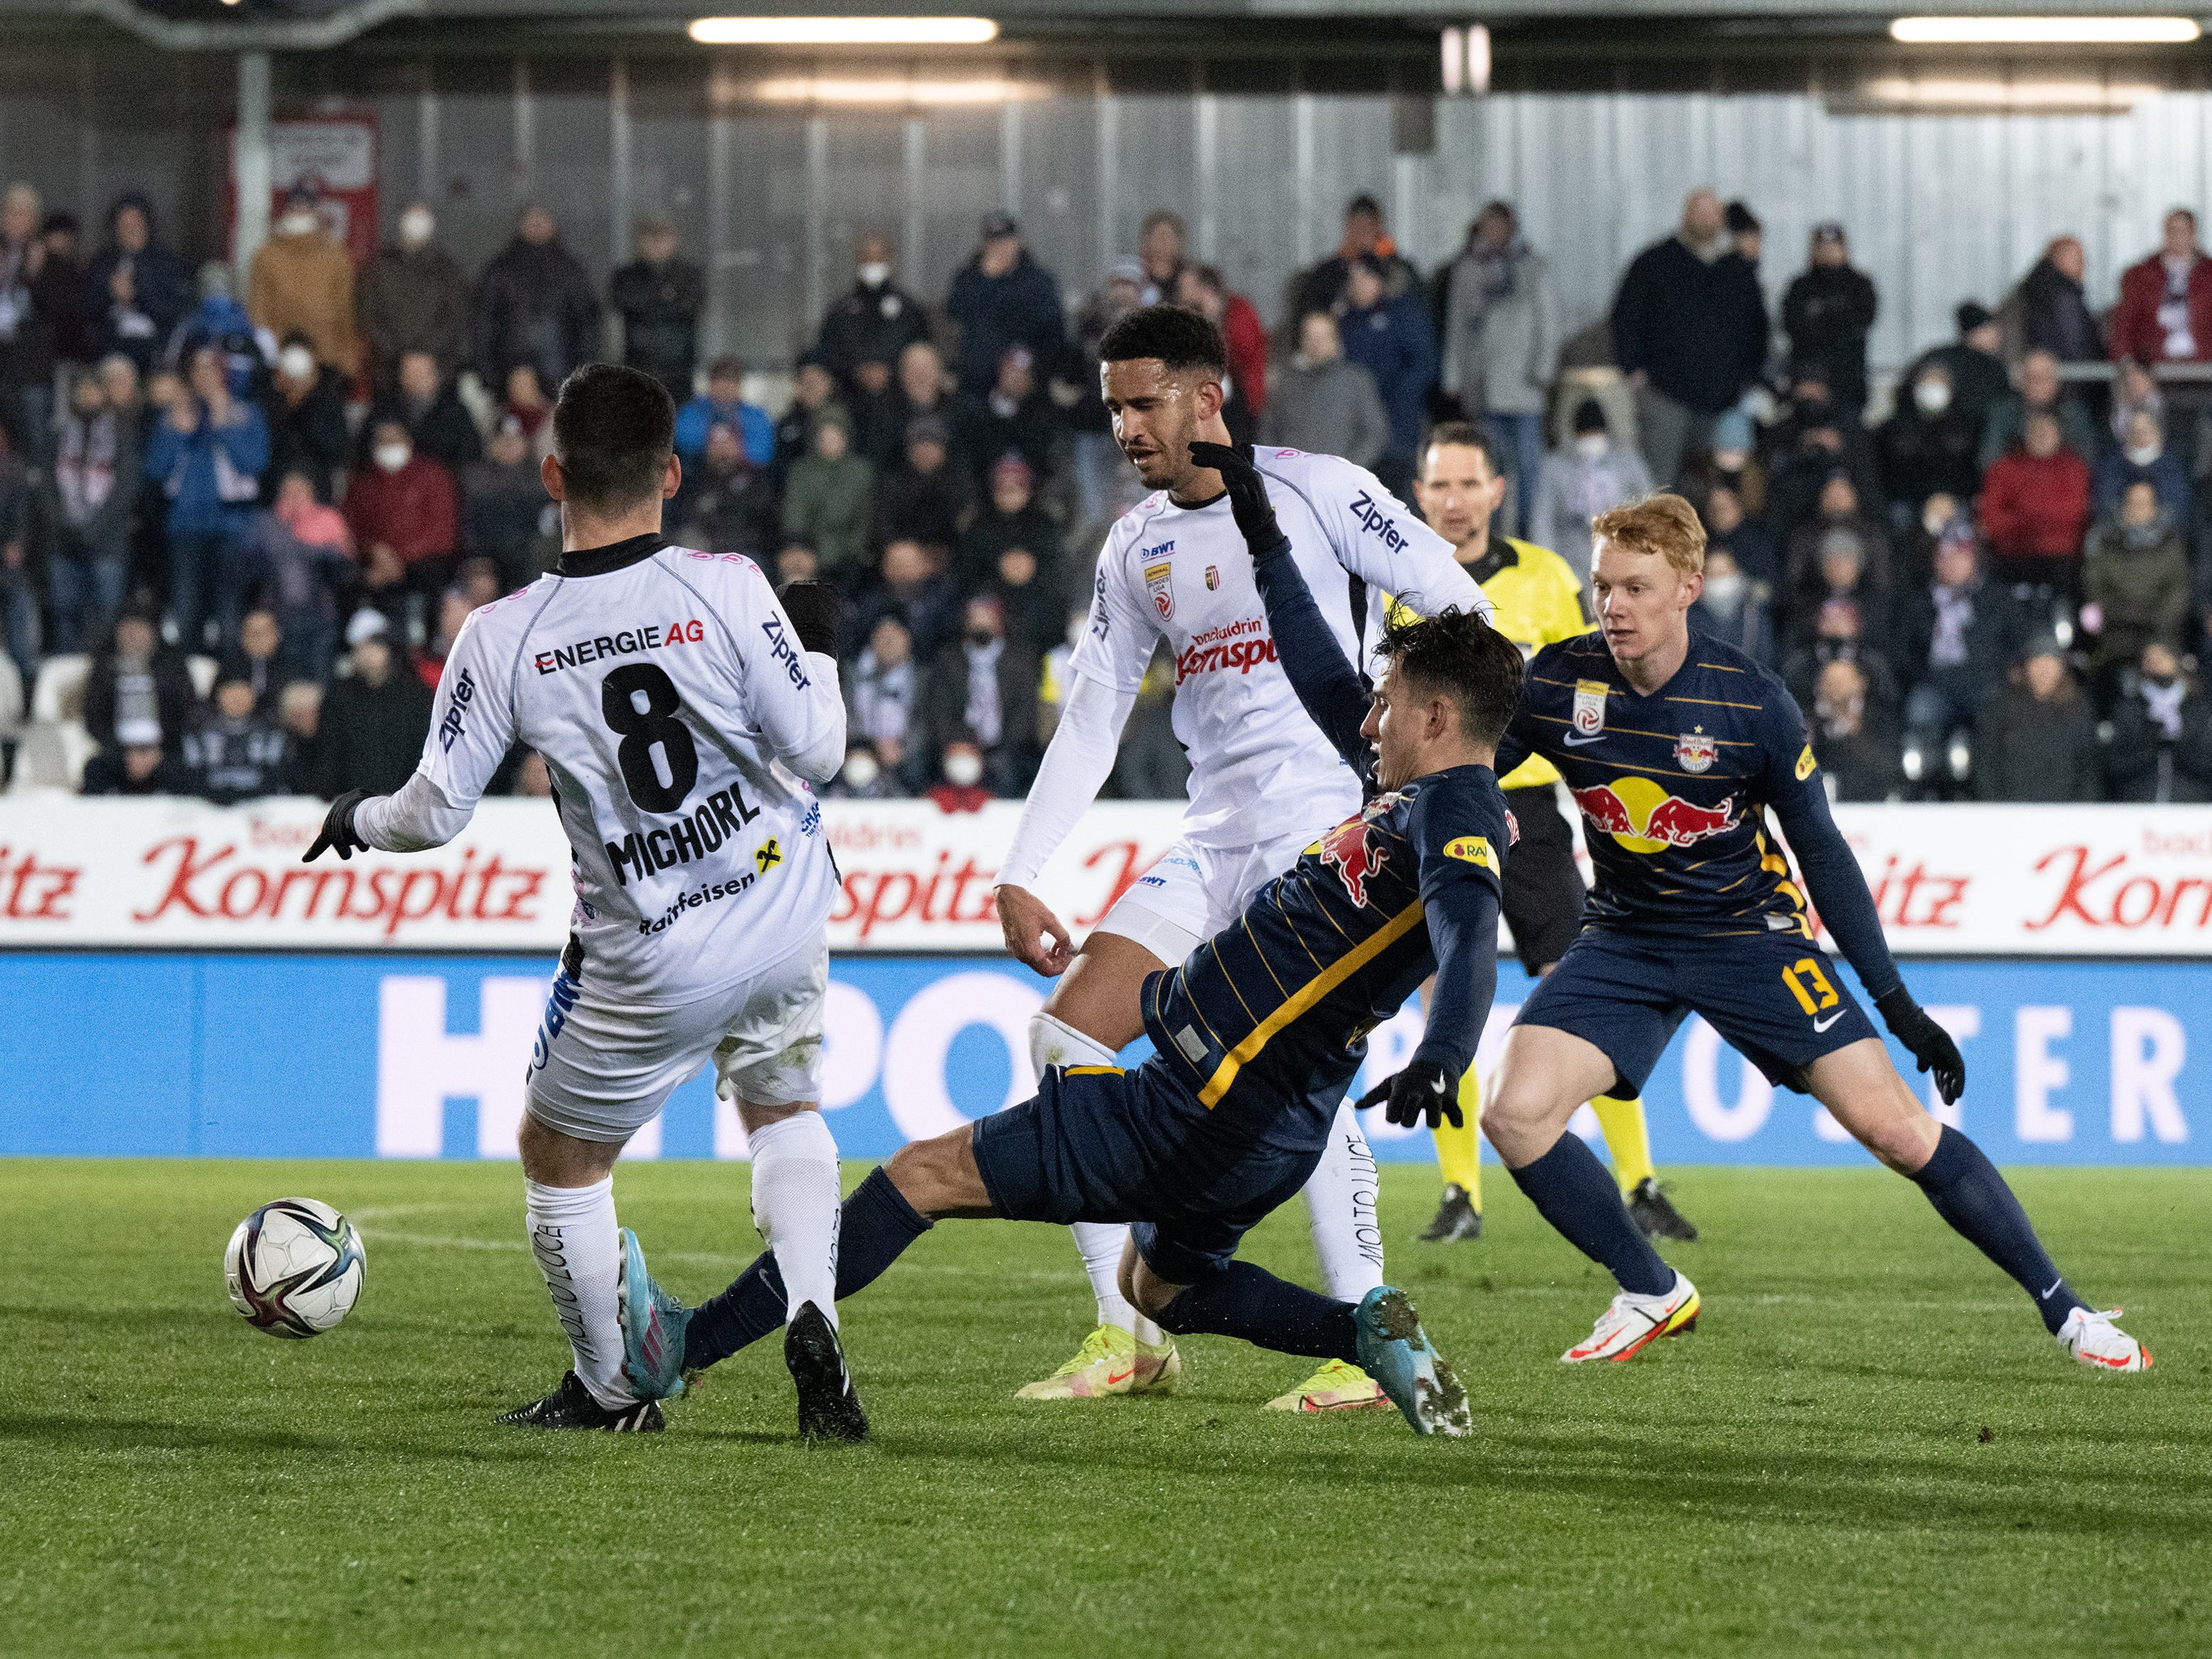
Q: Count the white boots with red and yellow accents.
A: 2